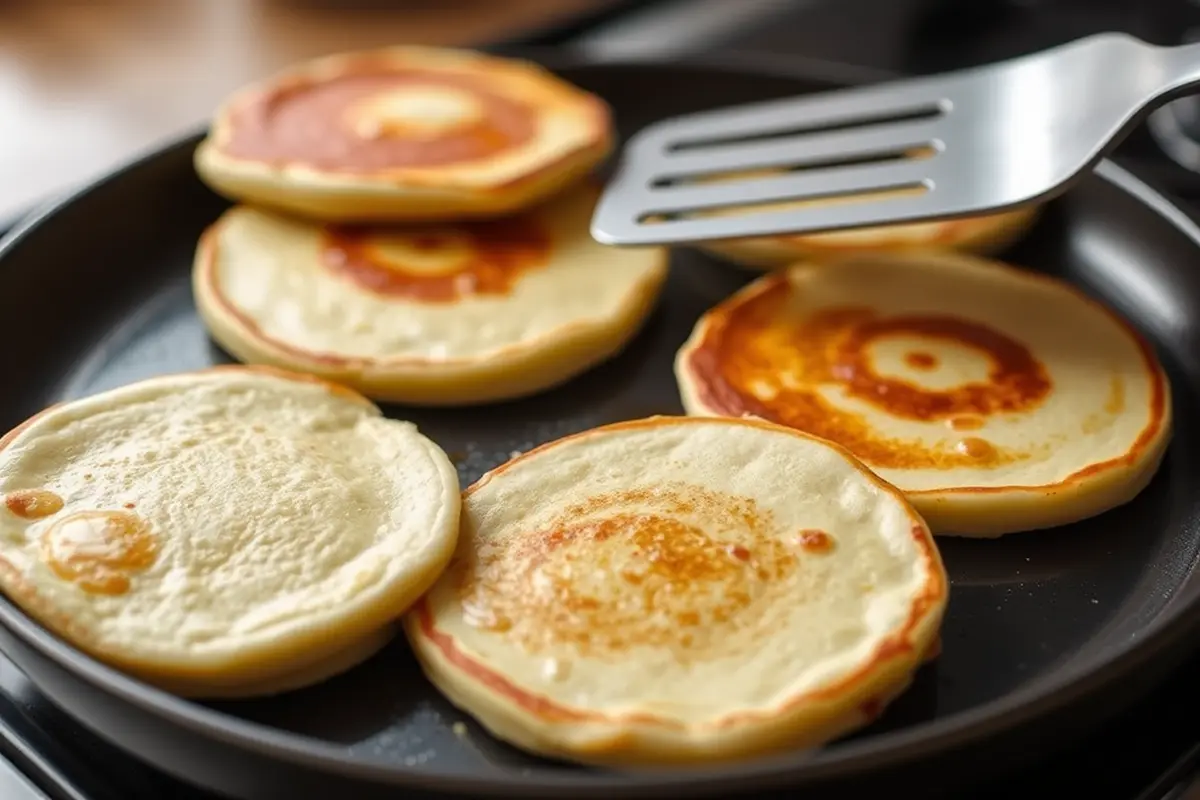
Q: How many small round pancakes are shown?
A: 6